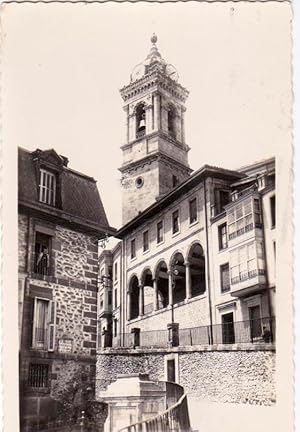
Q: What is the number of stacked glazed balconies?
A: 2